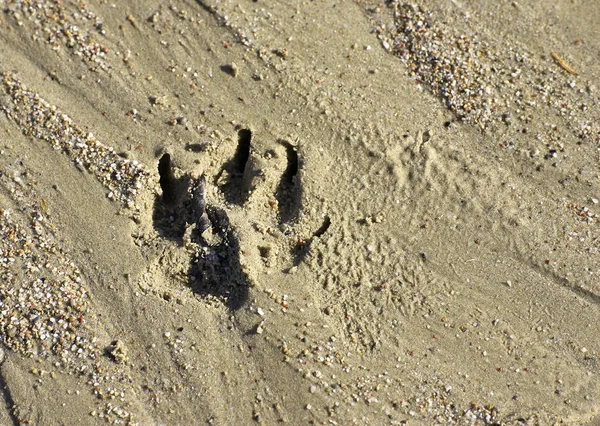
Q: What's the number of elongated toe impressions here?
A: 4